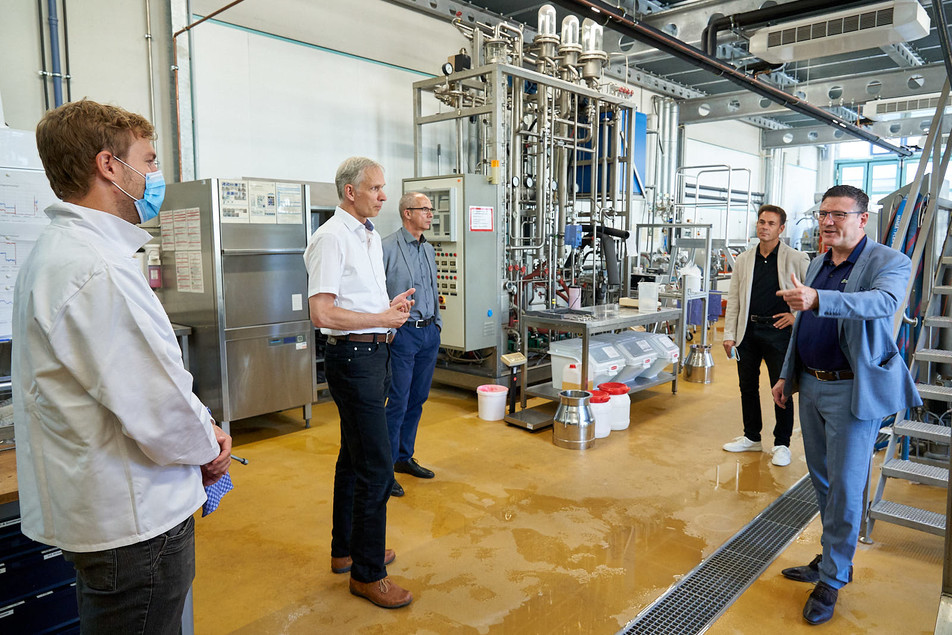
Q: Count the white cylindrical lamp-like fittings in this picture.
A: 3